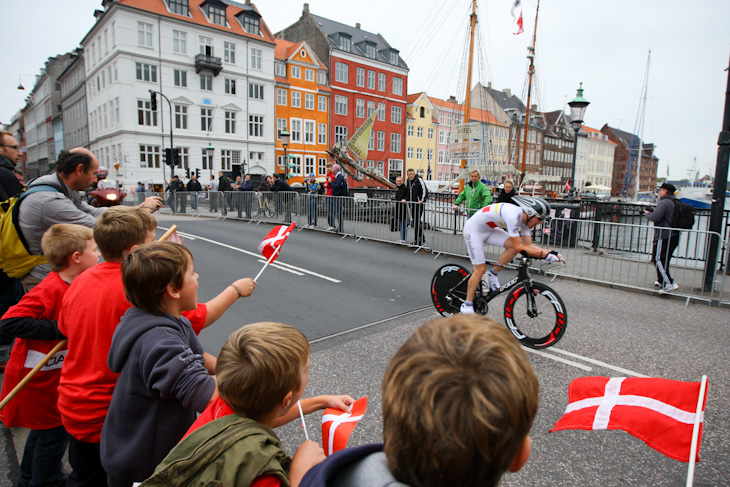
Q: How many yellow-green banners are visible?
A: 1